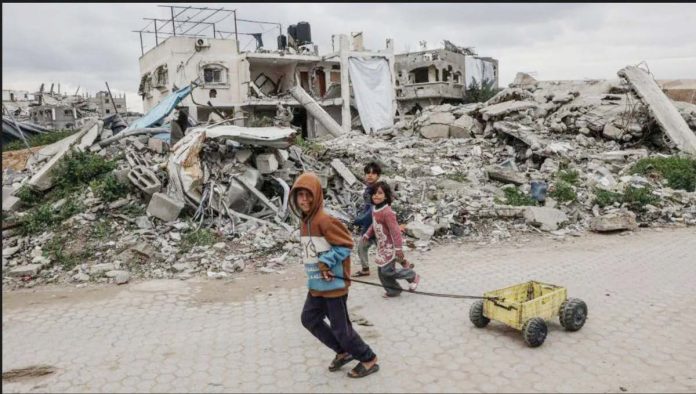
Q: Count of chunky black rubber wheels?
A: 3